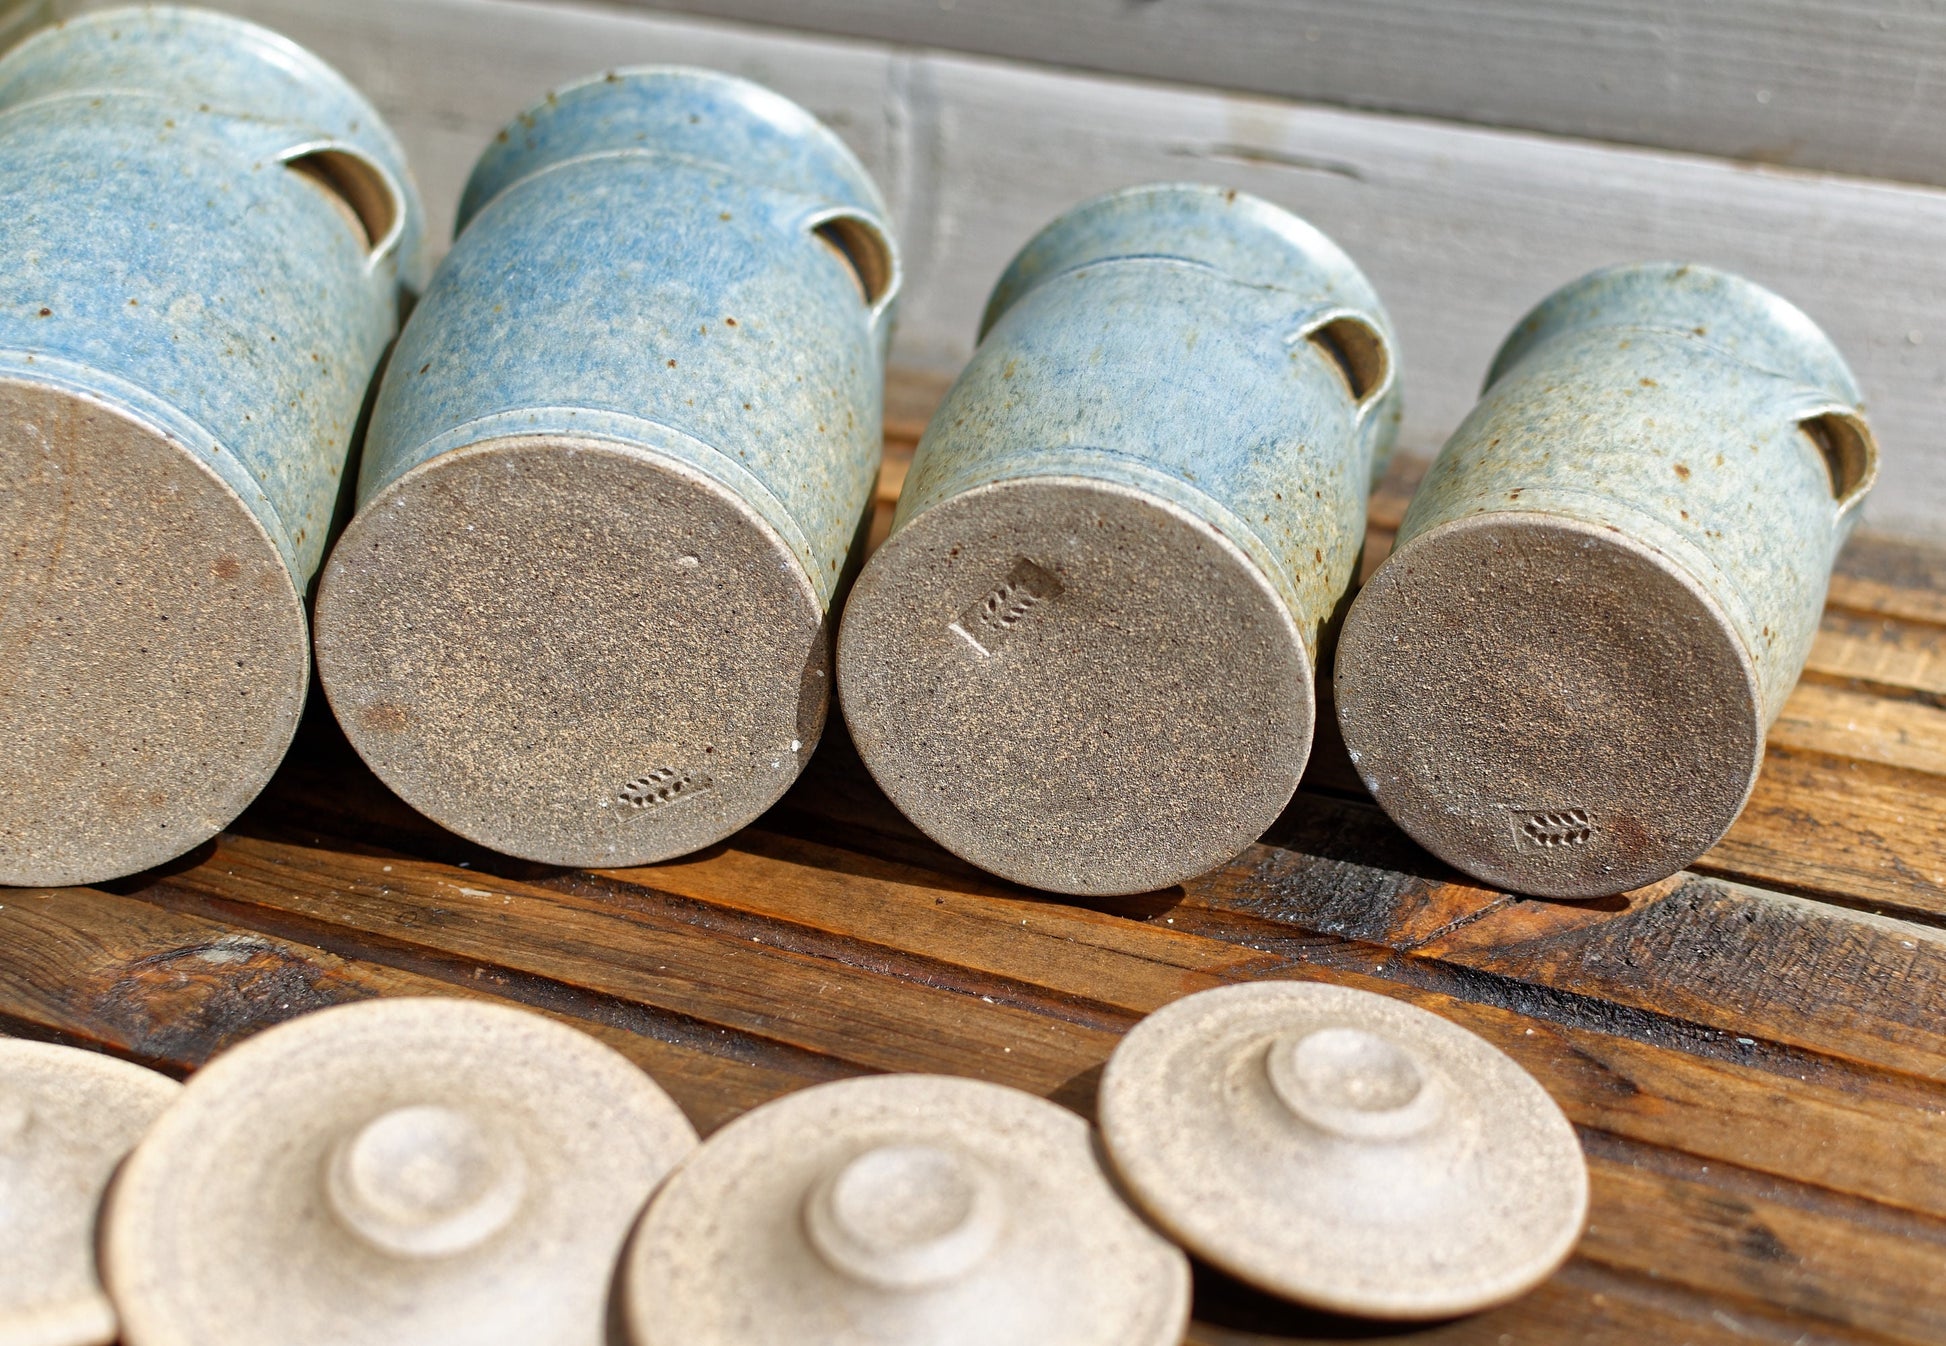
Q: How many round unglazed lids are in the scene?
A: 4